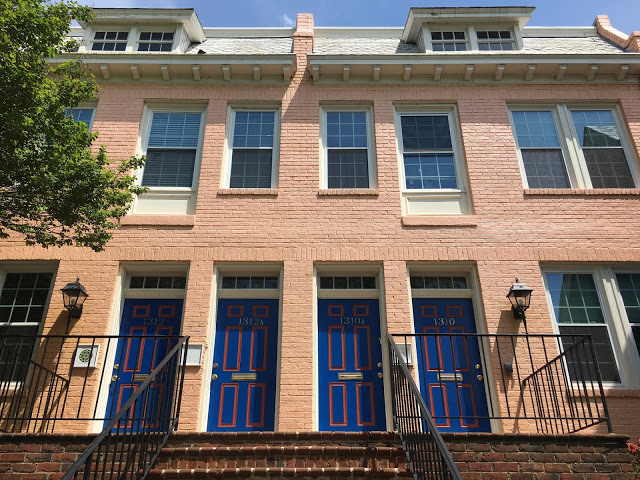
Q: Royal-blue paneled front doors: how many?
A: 4